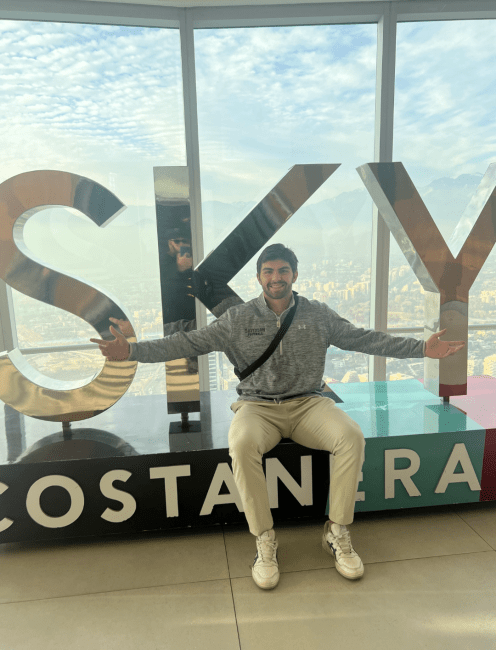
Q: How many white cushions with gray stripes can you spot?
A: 0